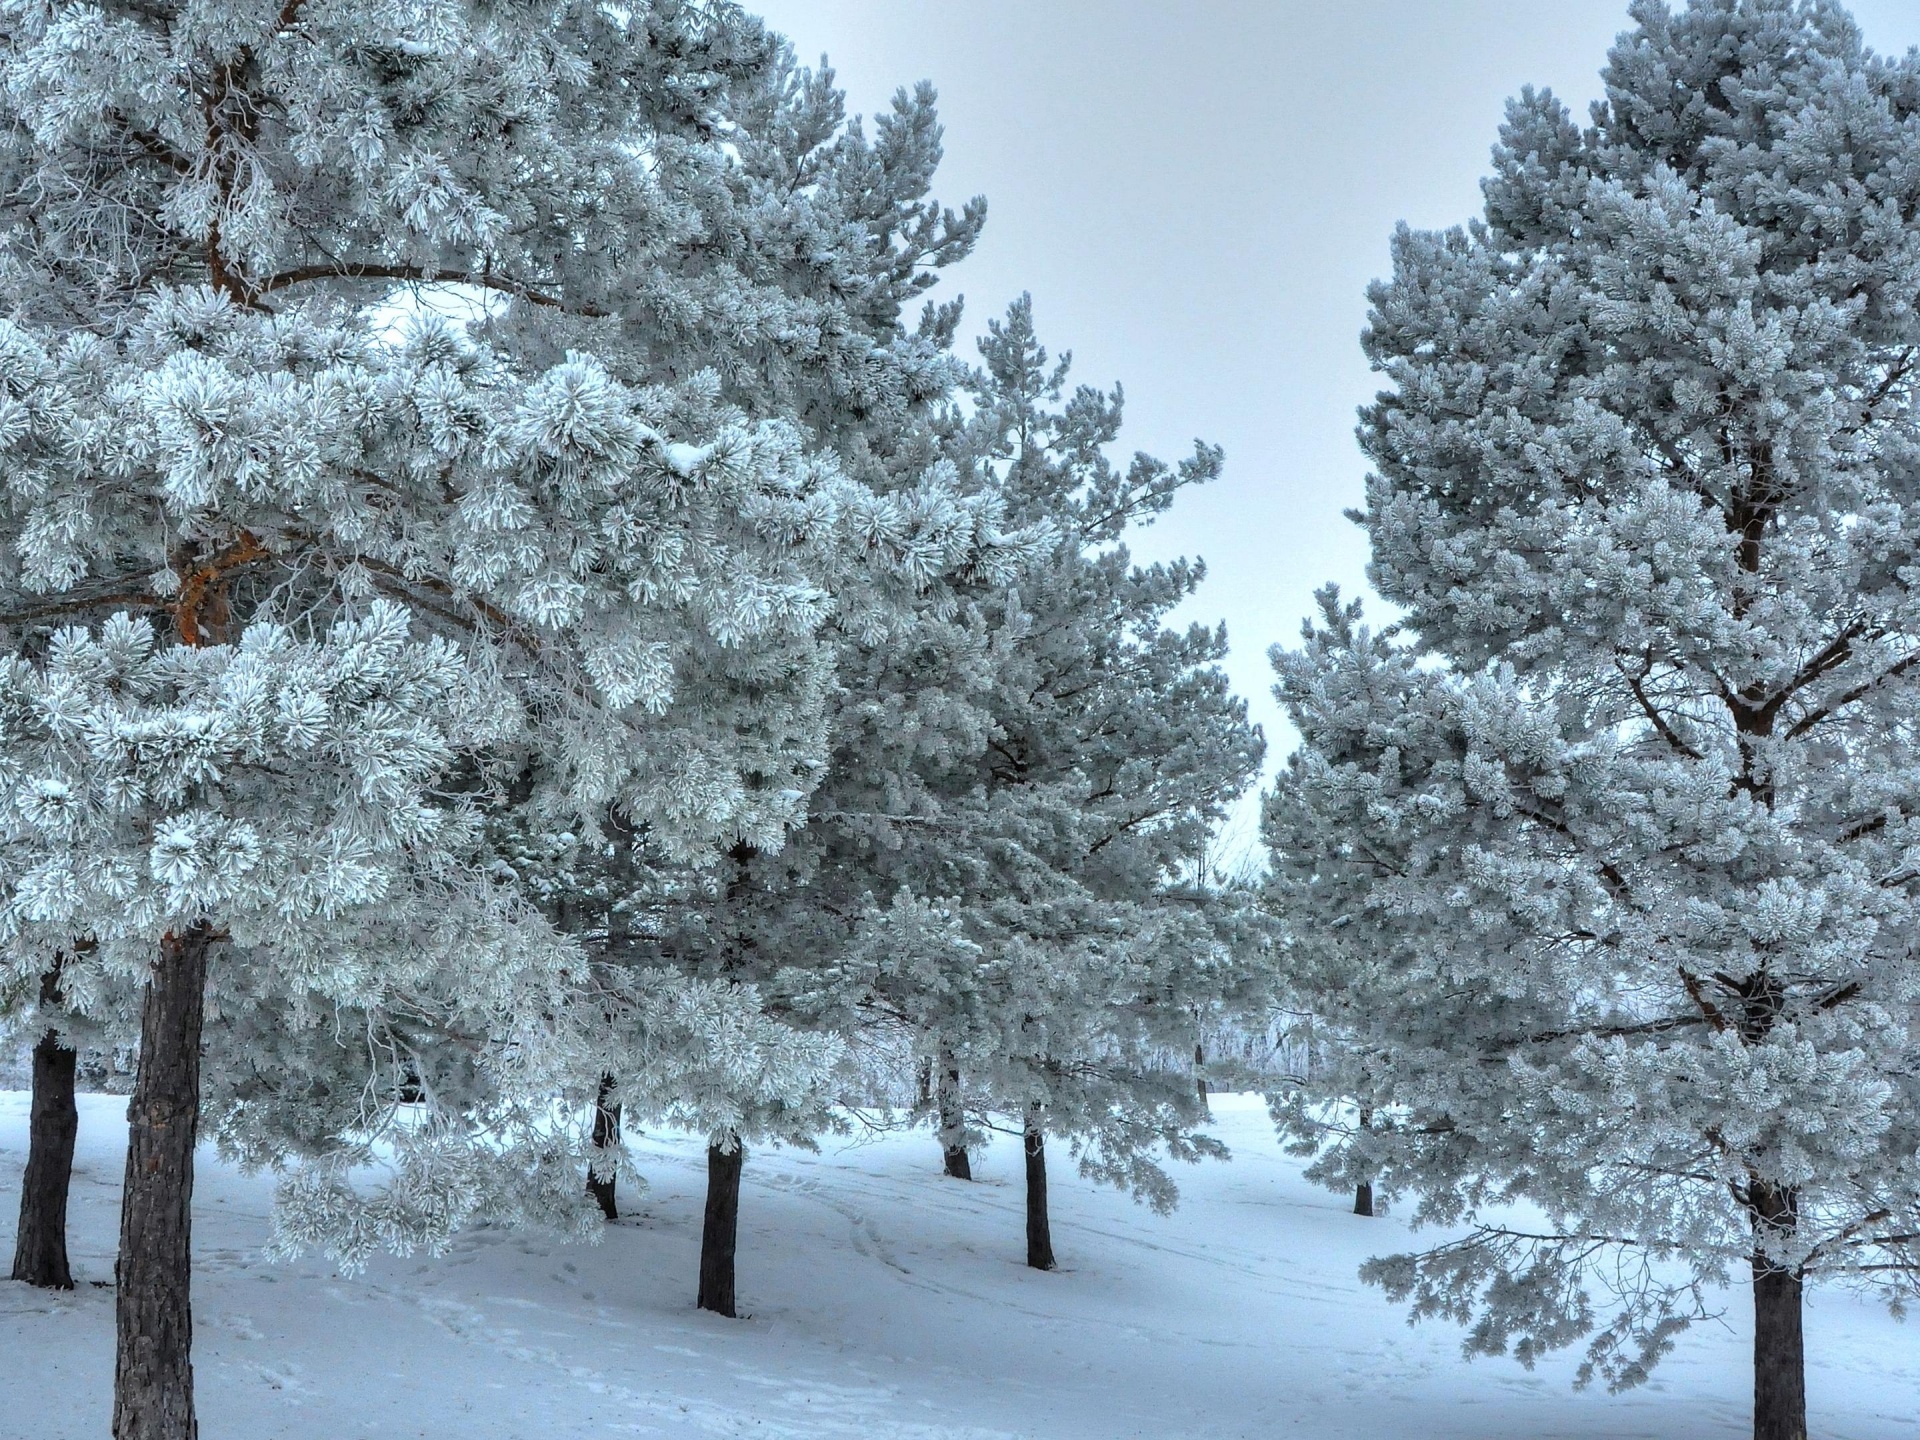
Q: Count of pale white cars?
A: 0